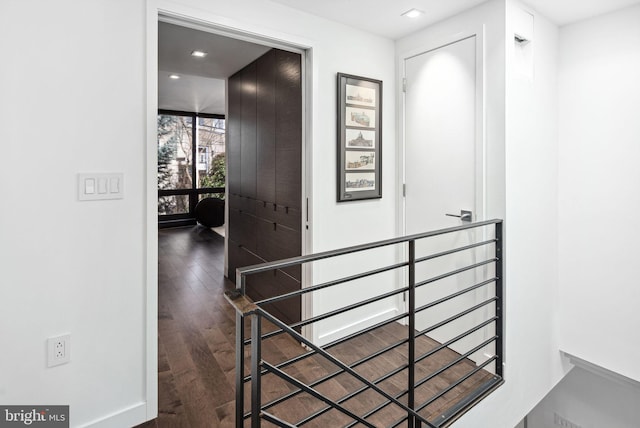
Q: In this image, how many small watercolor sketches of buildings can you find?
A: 5